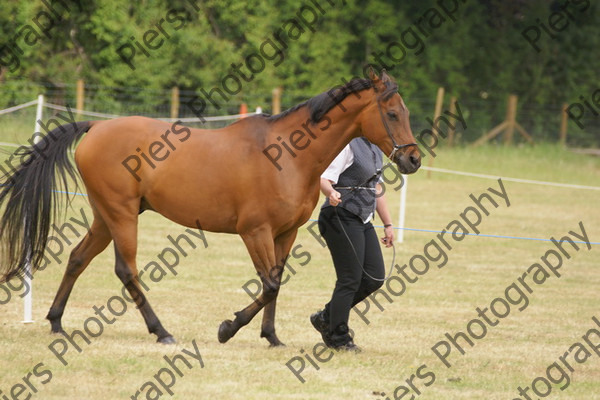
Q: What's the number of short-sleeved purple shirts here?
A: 0